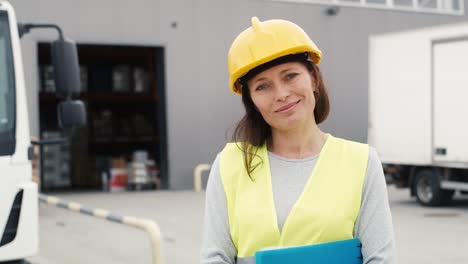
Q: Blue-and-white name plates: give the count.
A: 0